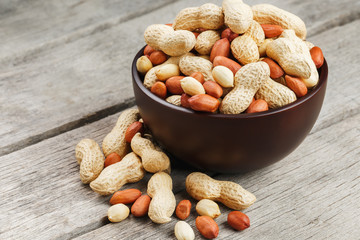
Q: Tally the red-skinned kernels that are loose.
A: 7